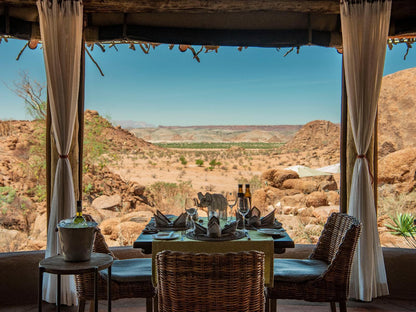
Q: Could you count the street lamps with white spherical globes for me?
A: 0